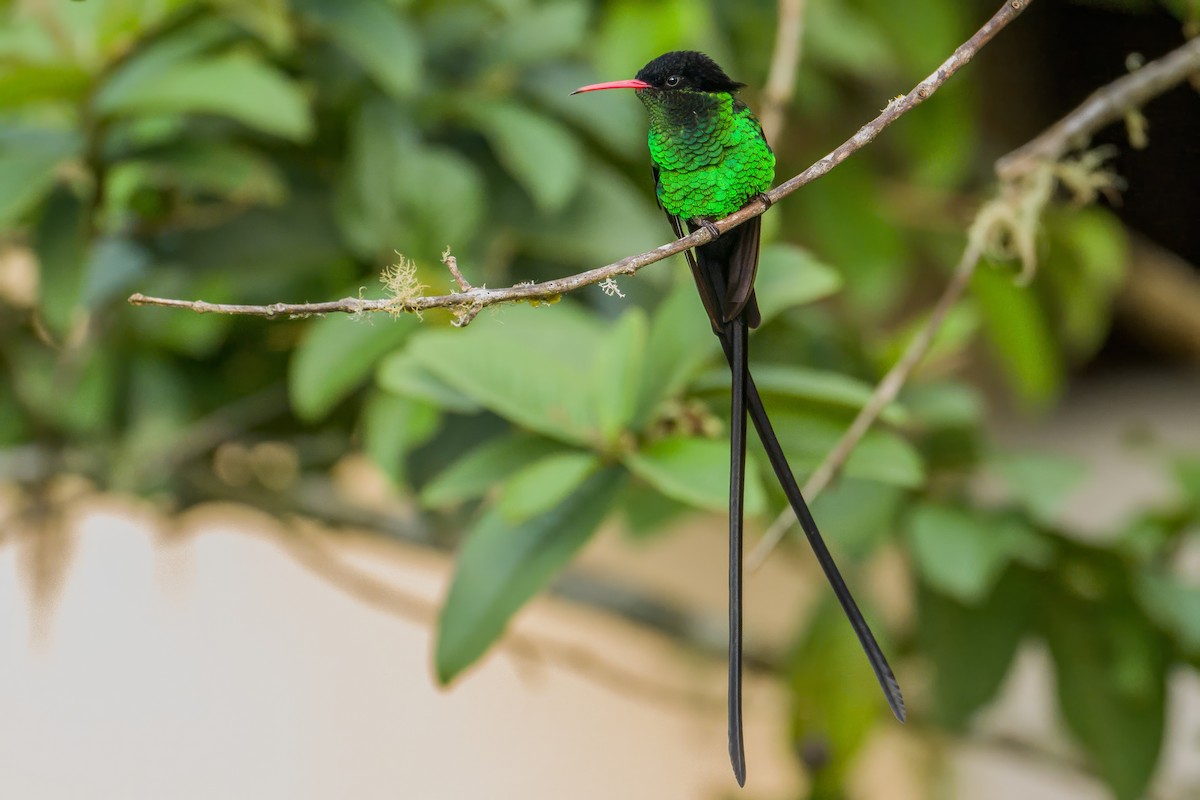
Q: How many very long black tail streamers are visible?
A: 2